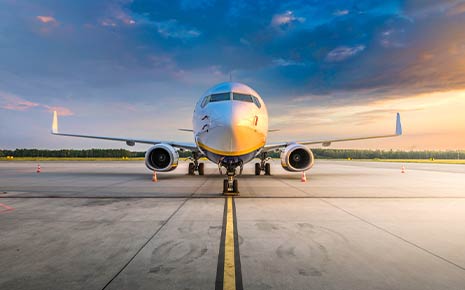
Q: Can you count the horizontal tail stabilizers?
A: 2